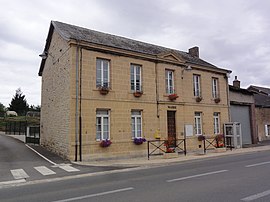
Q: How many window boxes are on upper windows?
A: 5